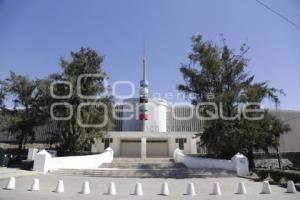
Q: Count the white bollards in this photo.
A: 12